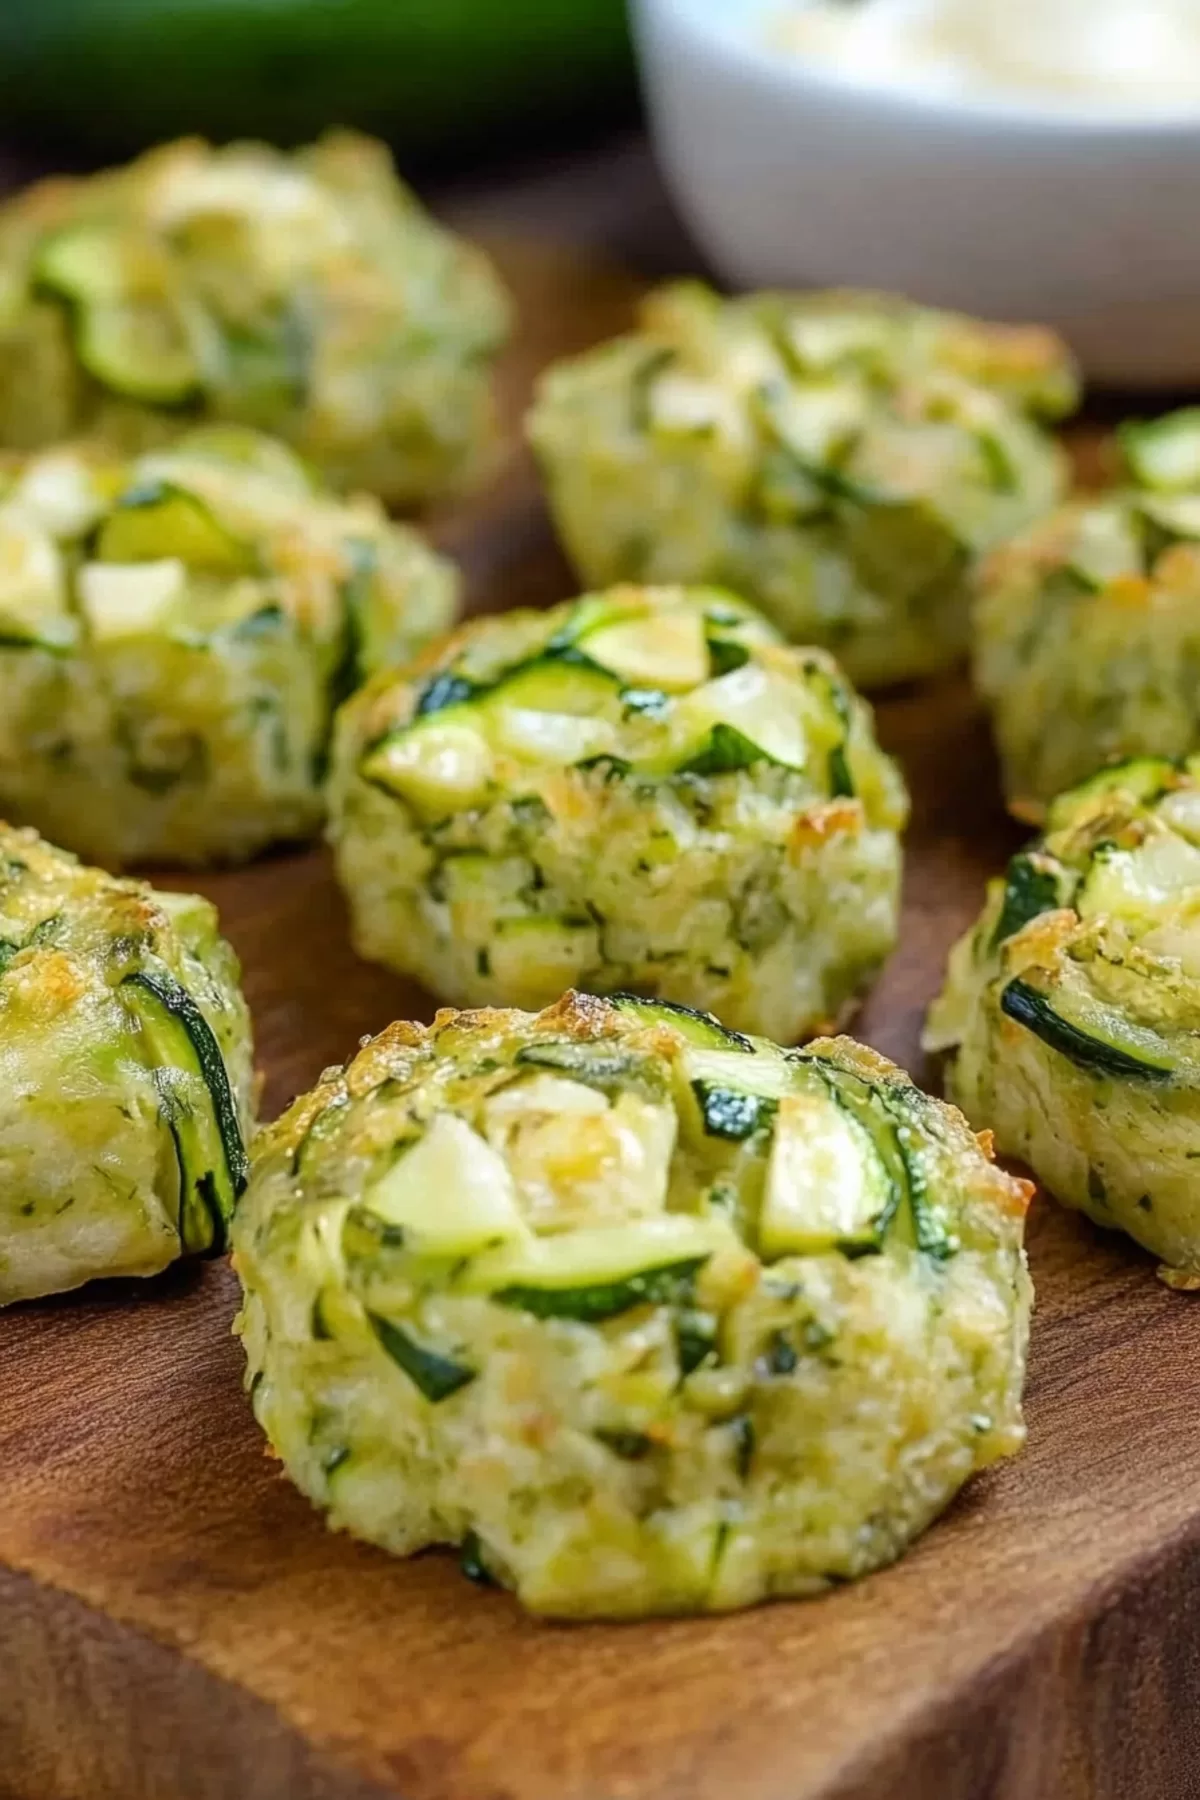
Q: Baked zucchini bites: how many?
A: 8